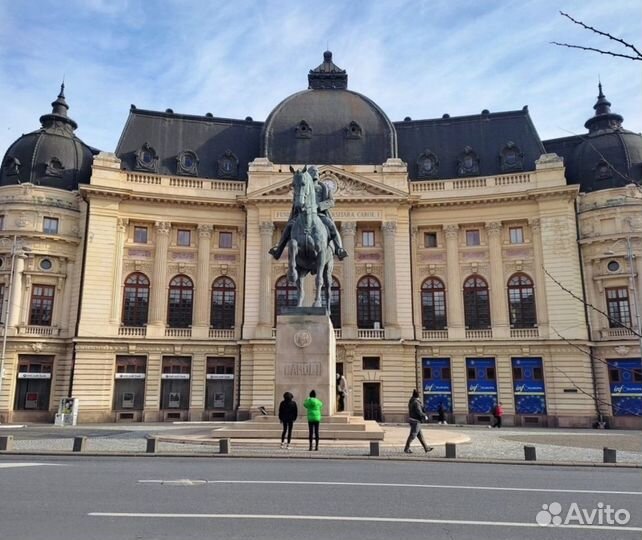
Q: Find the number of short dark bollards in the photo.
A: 8